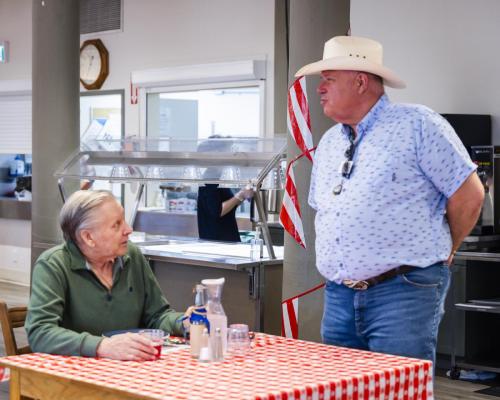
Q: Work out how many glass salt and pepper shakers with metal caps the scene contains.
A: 2